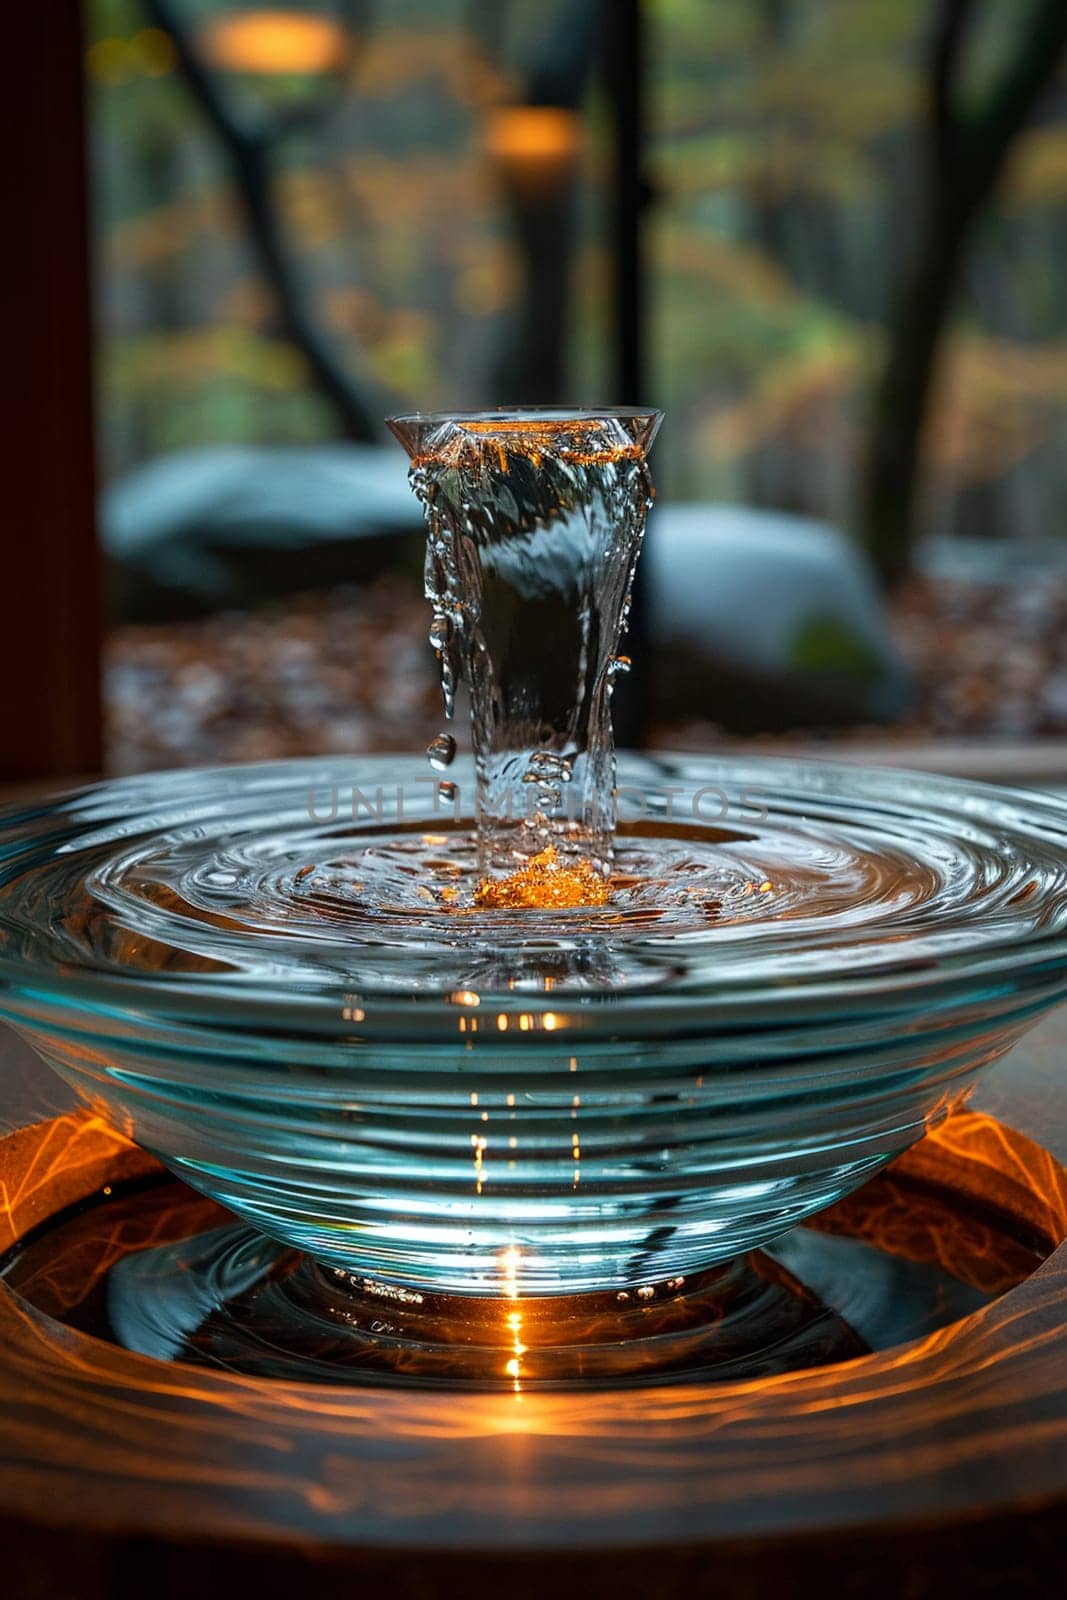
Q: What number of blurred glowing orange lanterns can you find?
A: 2